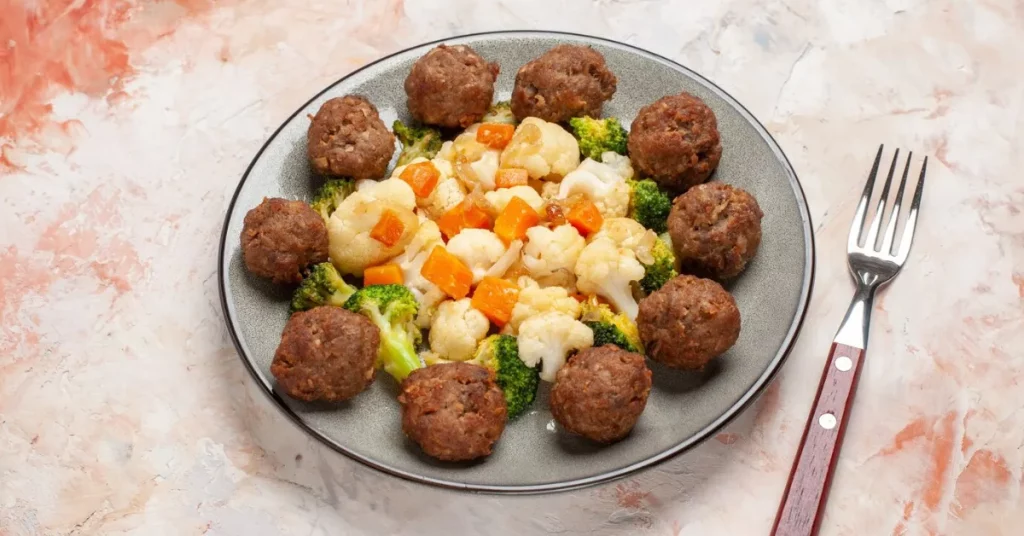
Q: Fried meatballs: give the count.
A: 10